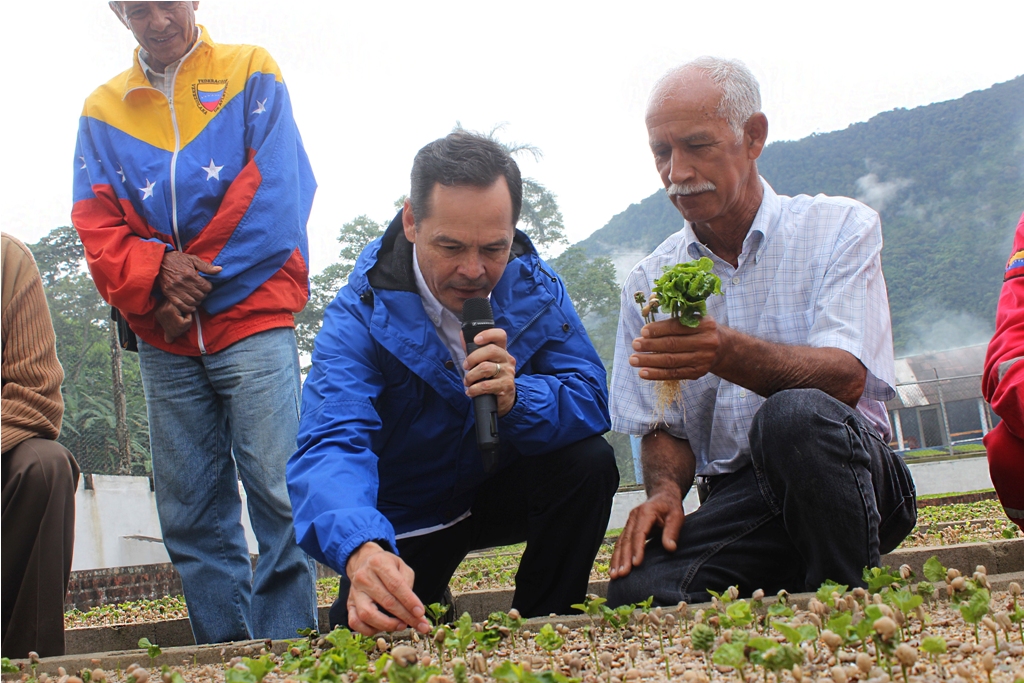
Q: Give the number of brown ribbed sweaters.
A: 1